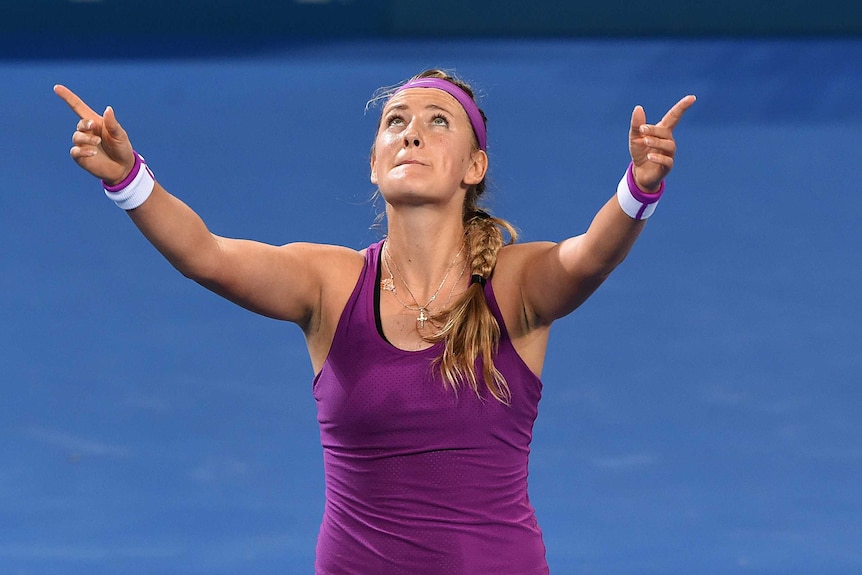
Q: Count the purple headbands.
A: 1